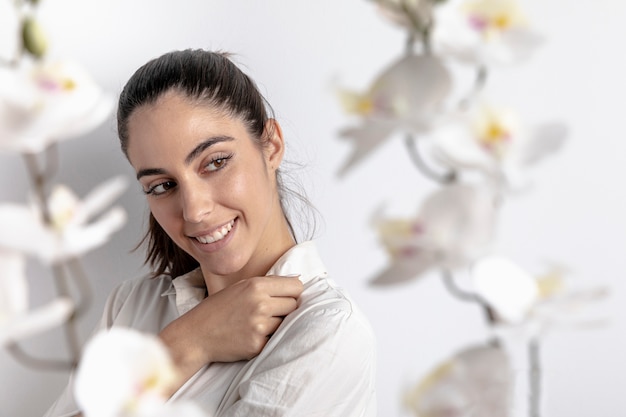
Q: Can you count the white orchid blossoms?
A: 10